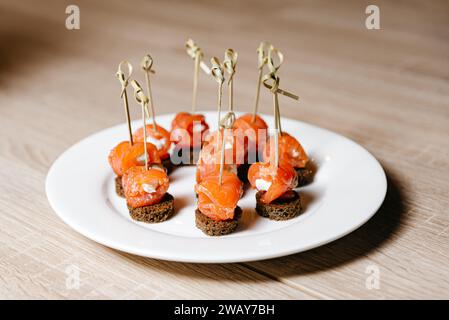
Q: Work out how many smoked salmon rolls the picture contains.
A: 10